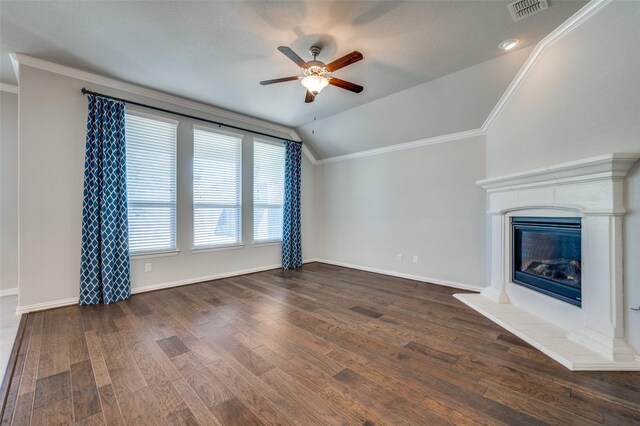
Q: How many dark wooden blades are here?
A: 5